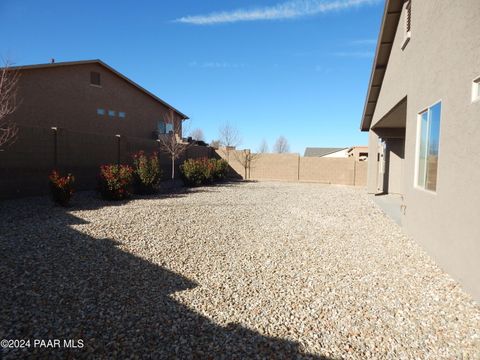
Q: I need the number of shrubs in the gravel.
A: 5